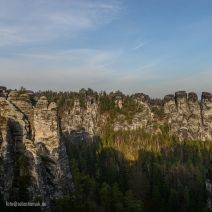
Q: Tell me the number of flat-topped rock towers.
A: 4